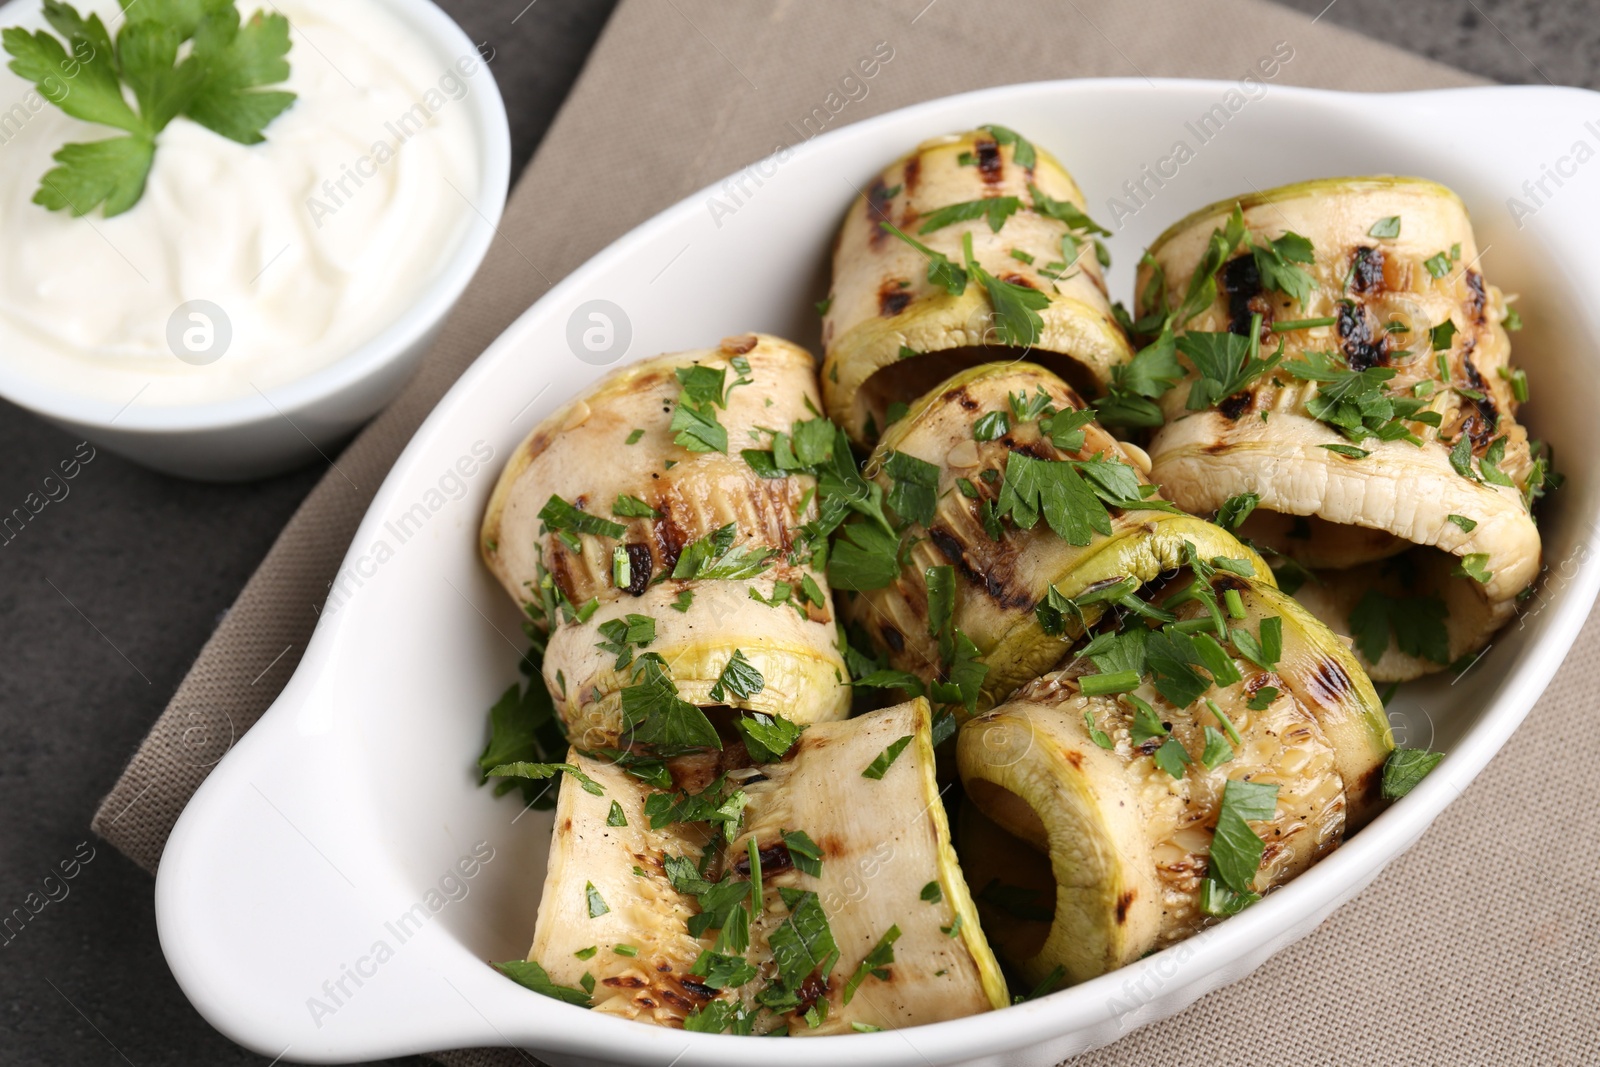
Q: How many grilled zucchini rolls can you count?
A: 6